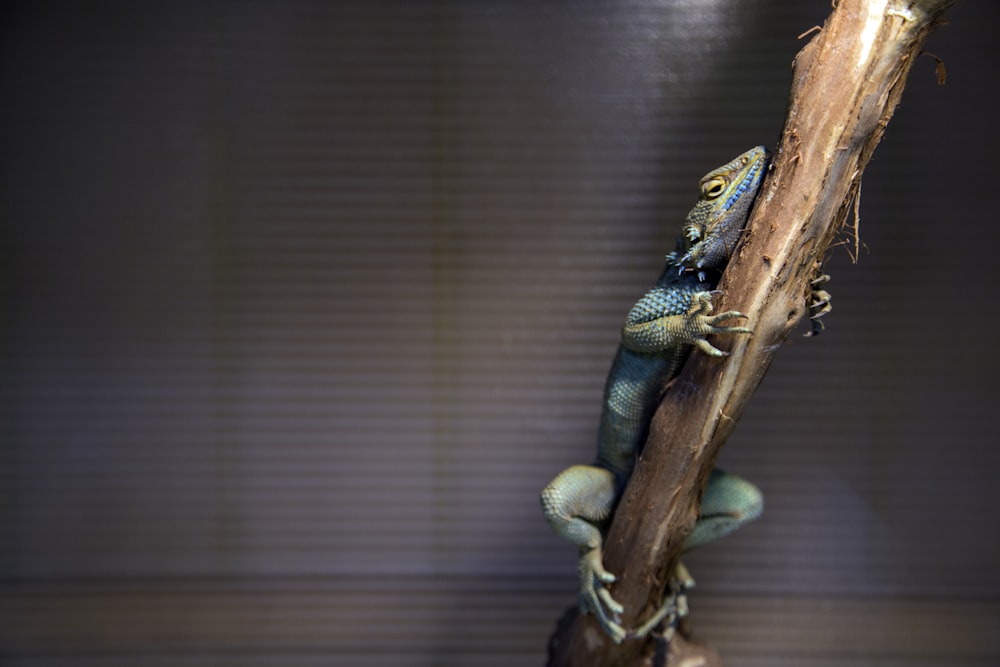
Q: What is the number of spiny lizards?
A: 1